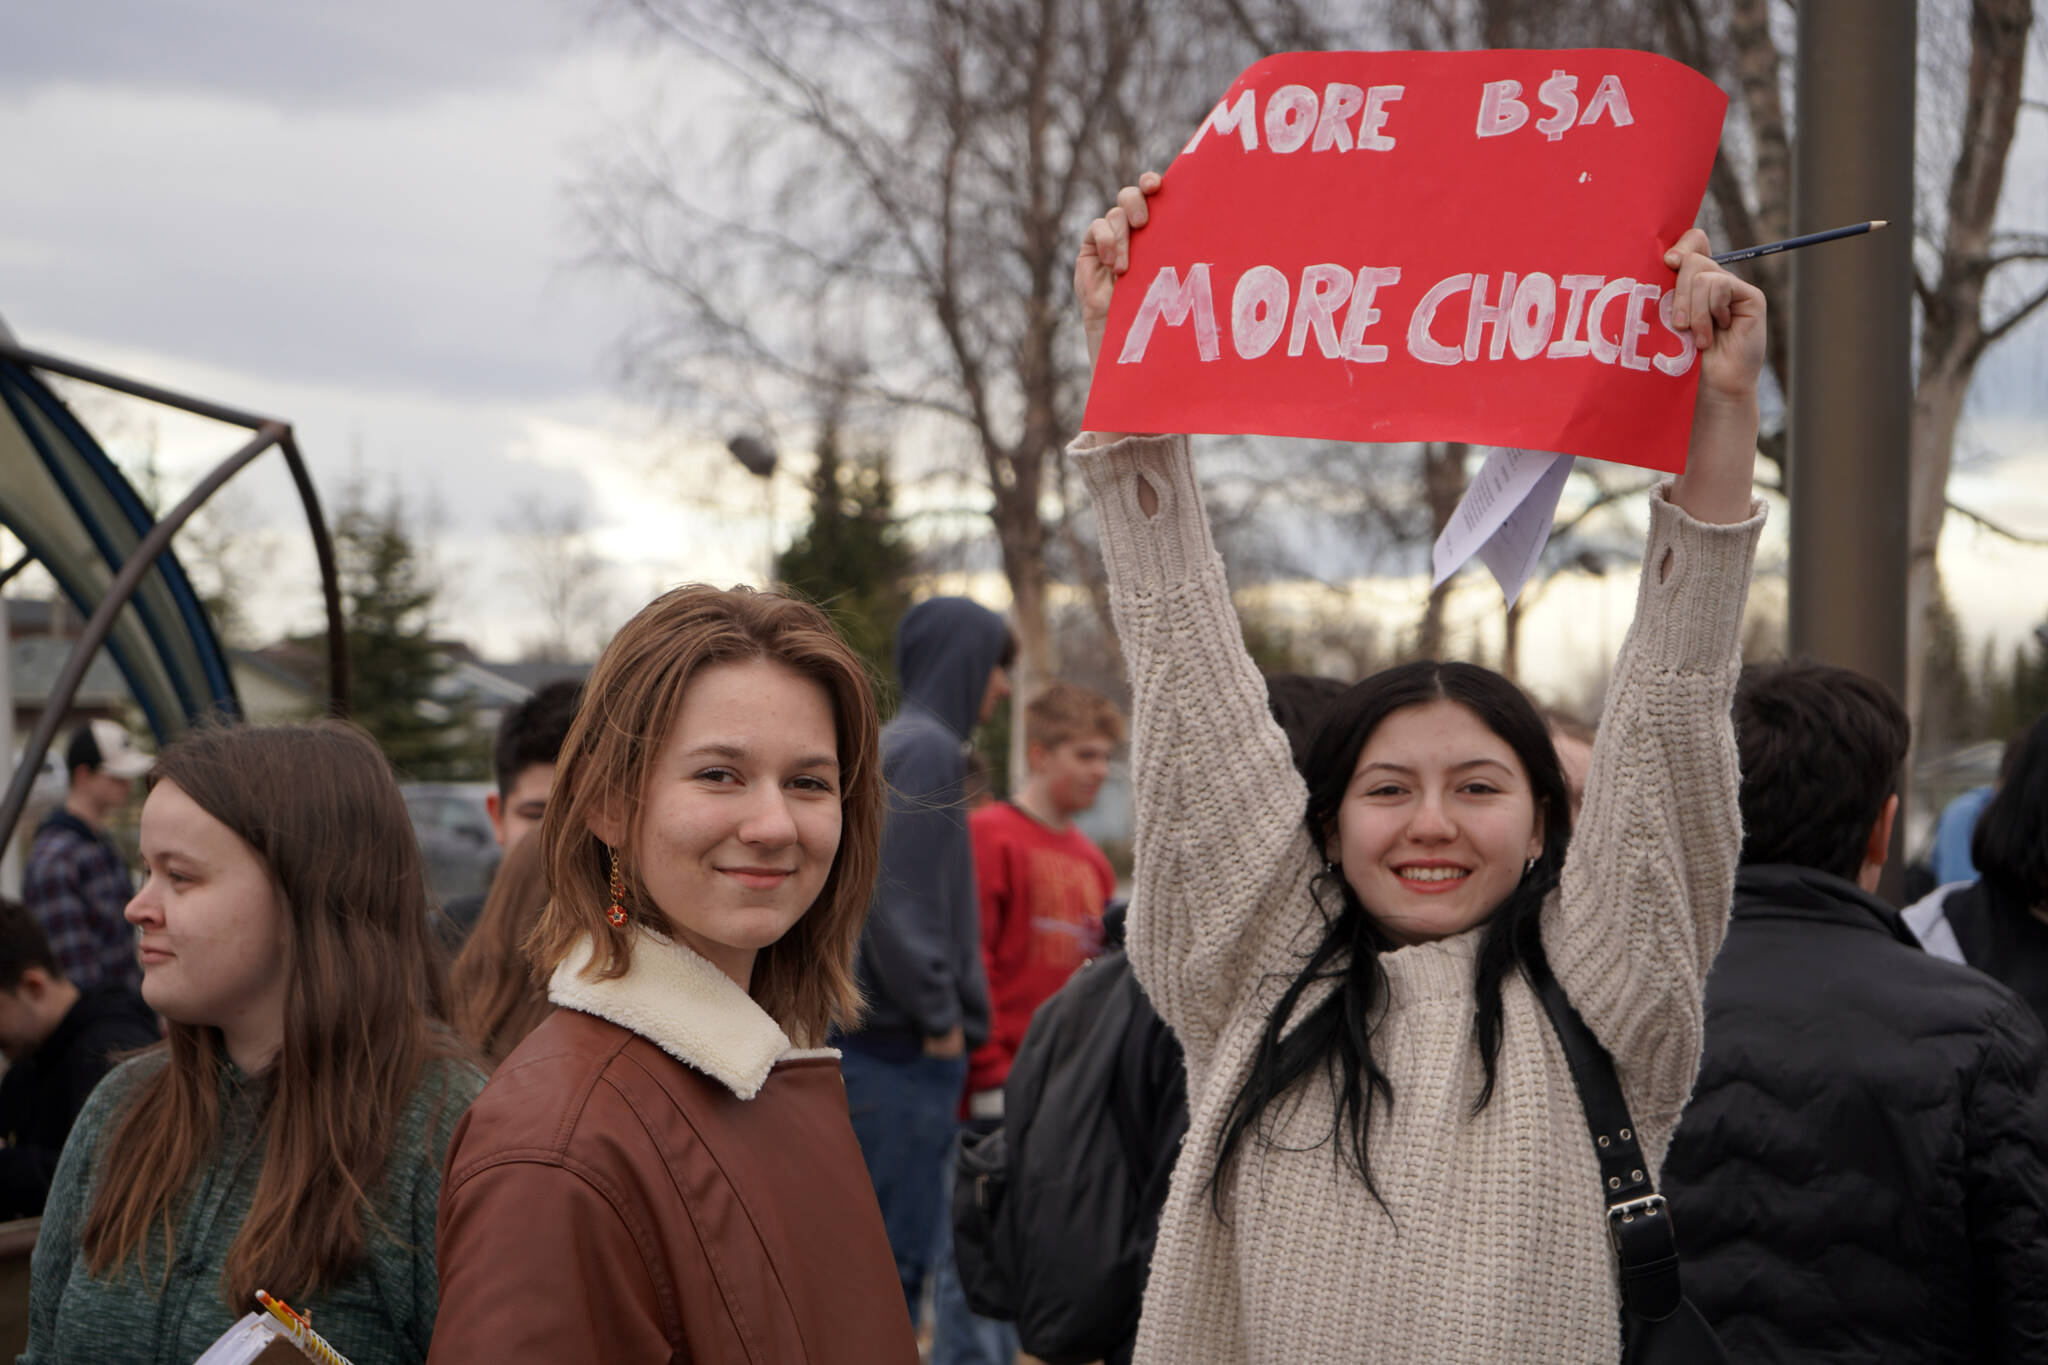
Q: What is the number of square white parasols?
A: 0